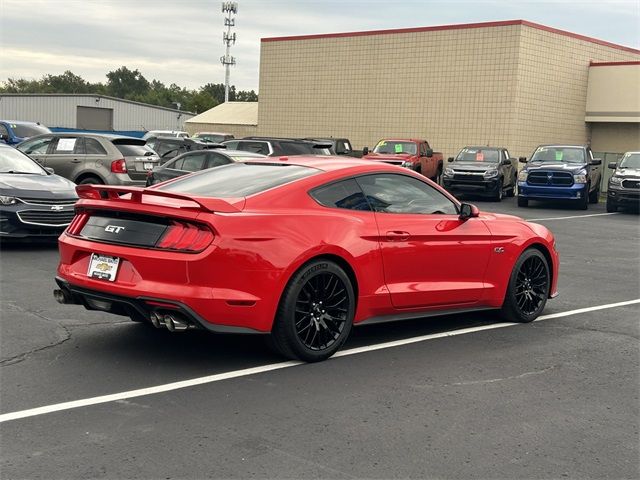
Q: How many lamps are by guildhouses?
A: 0